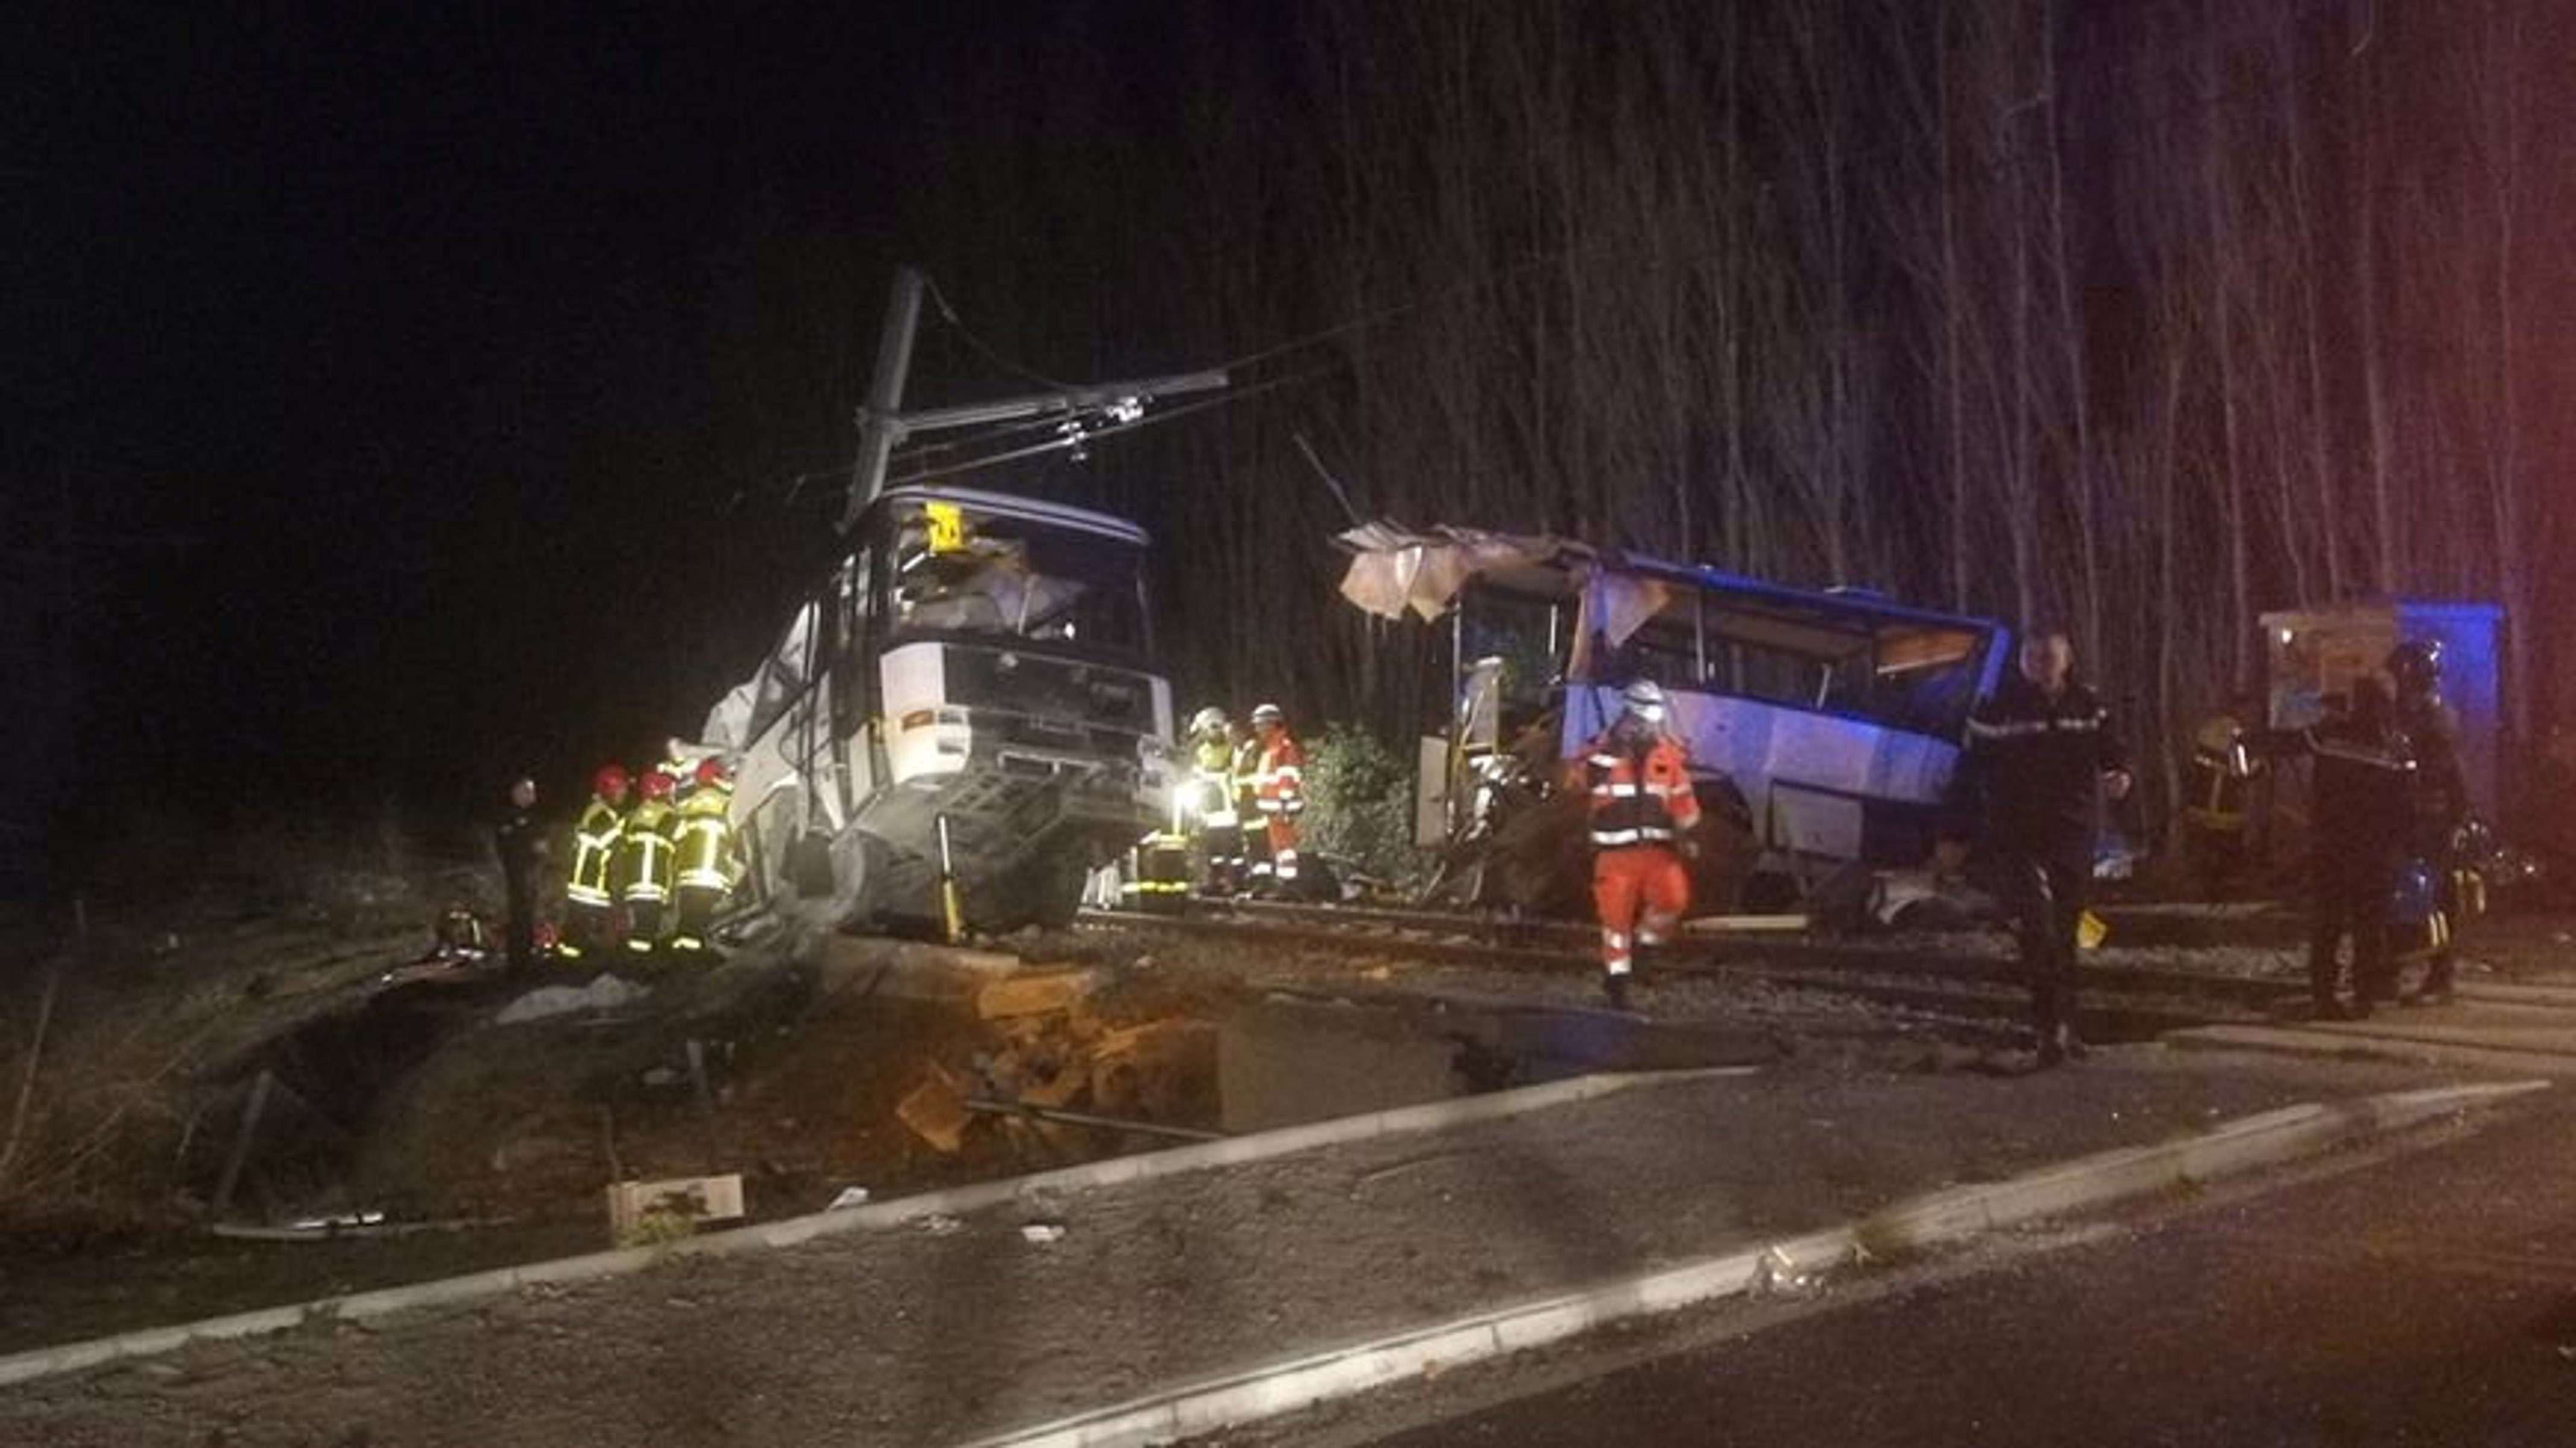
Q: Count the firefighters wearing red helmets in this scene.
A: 3